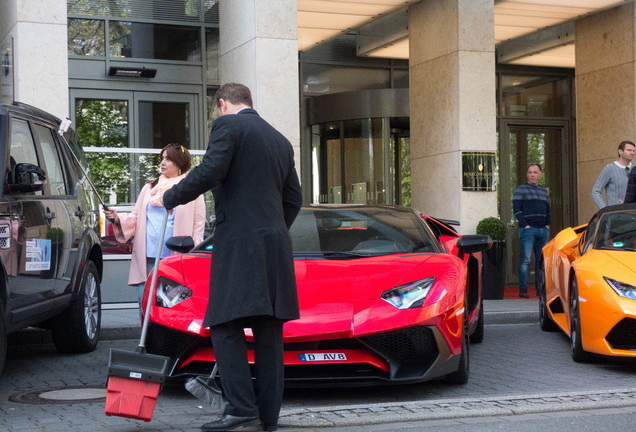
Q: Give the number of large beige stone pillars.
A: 4